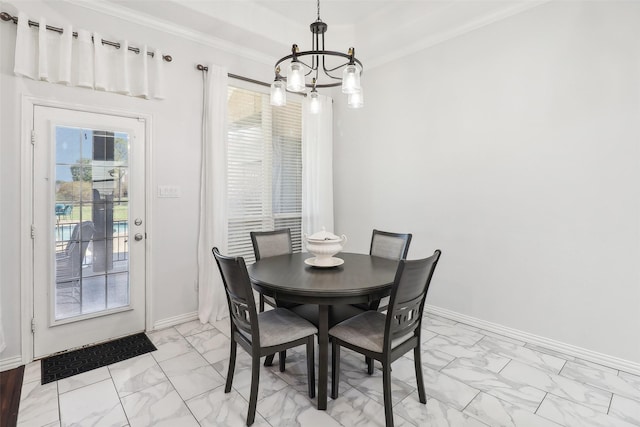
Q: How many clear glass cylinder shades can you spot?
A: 5